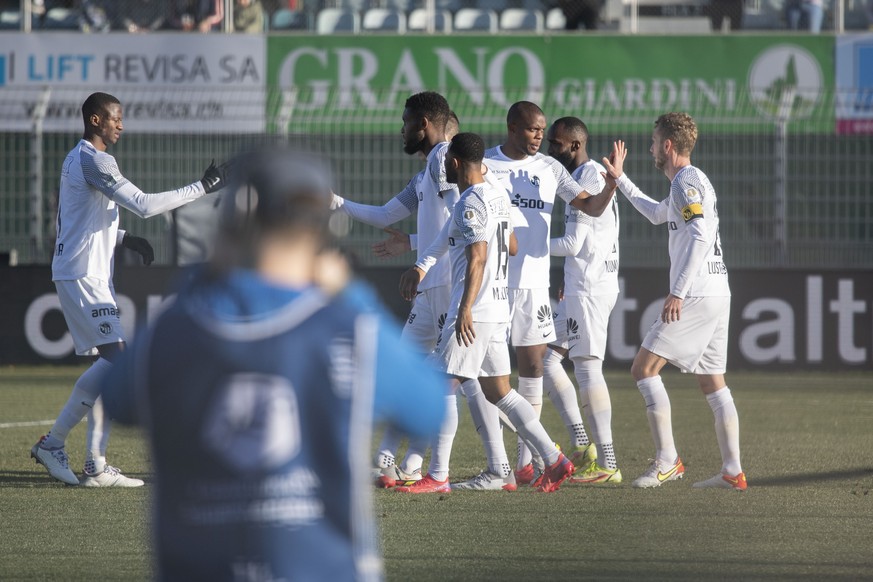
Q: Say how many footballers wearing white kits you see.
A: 7